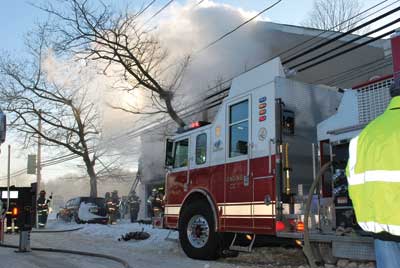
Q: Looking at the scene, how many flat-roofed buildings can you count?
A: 0